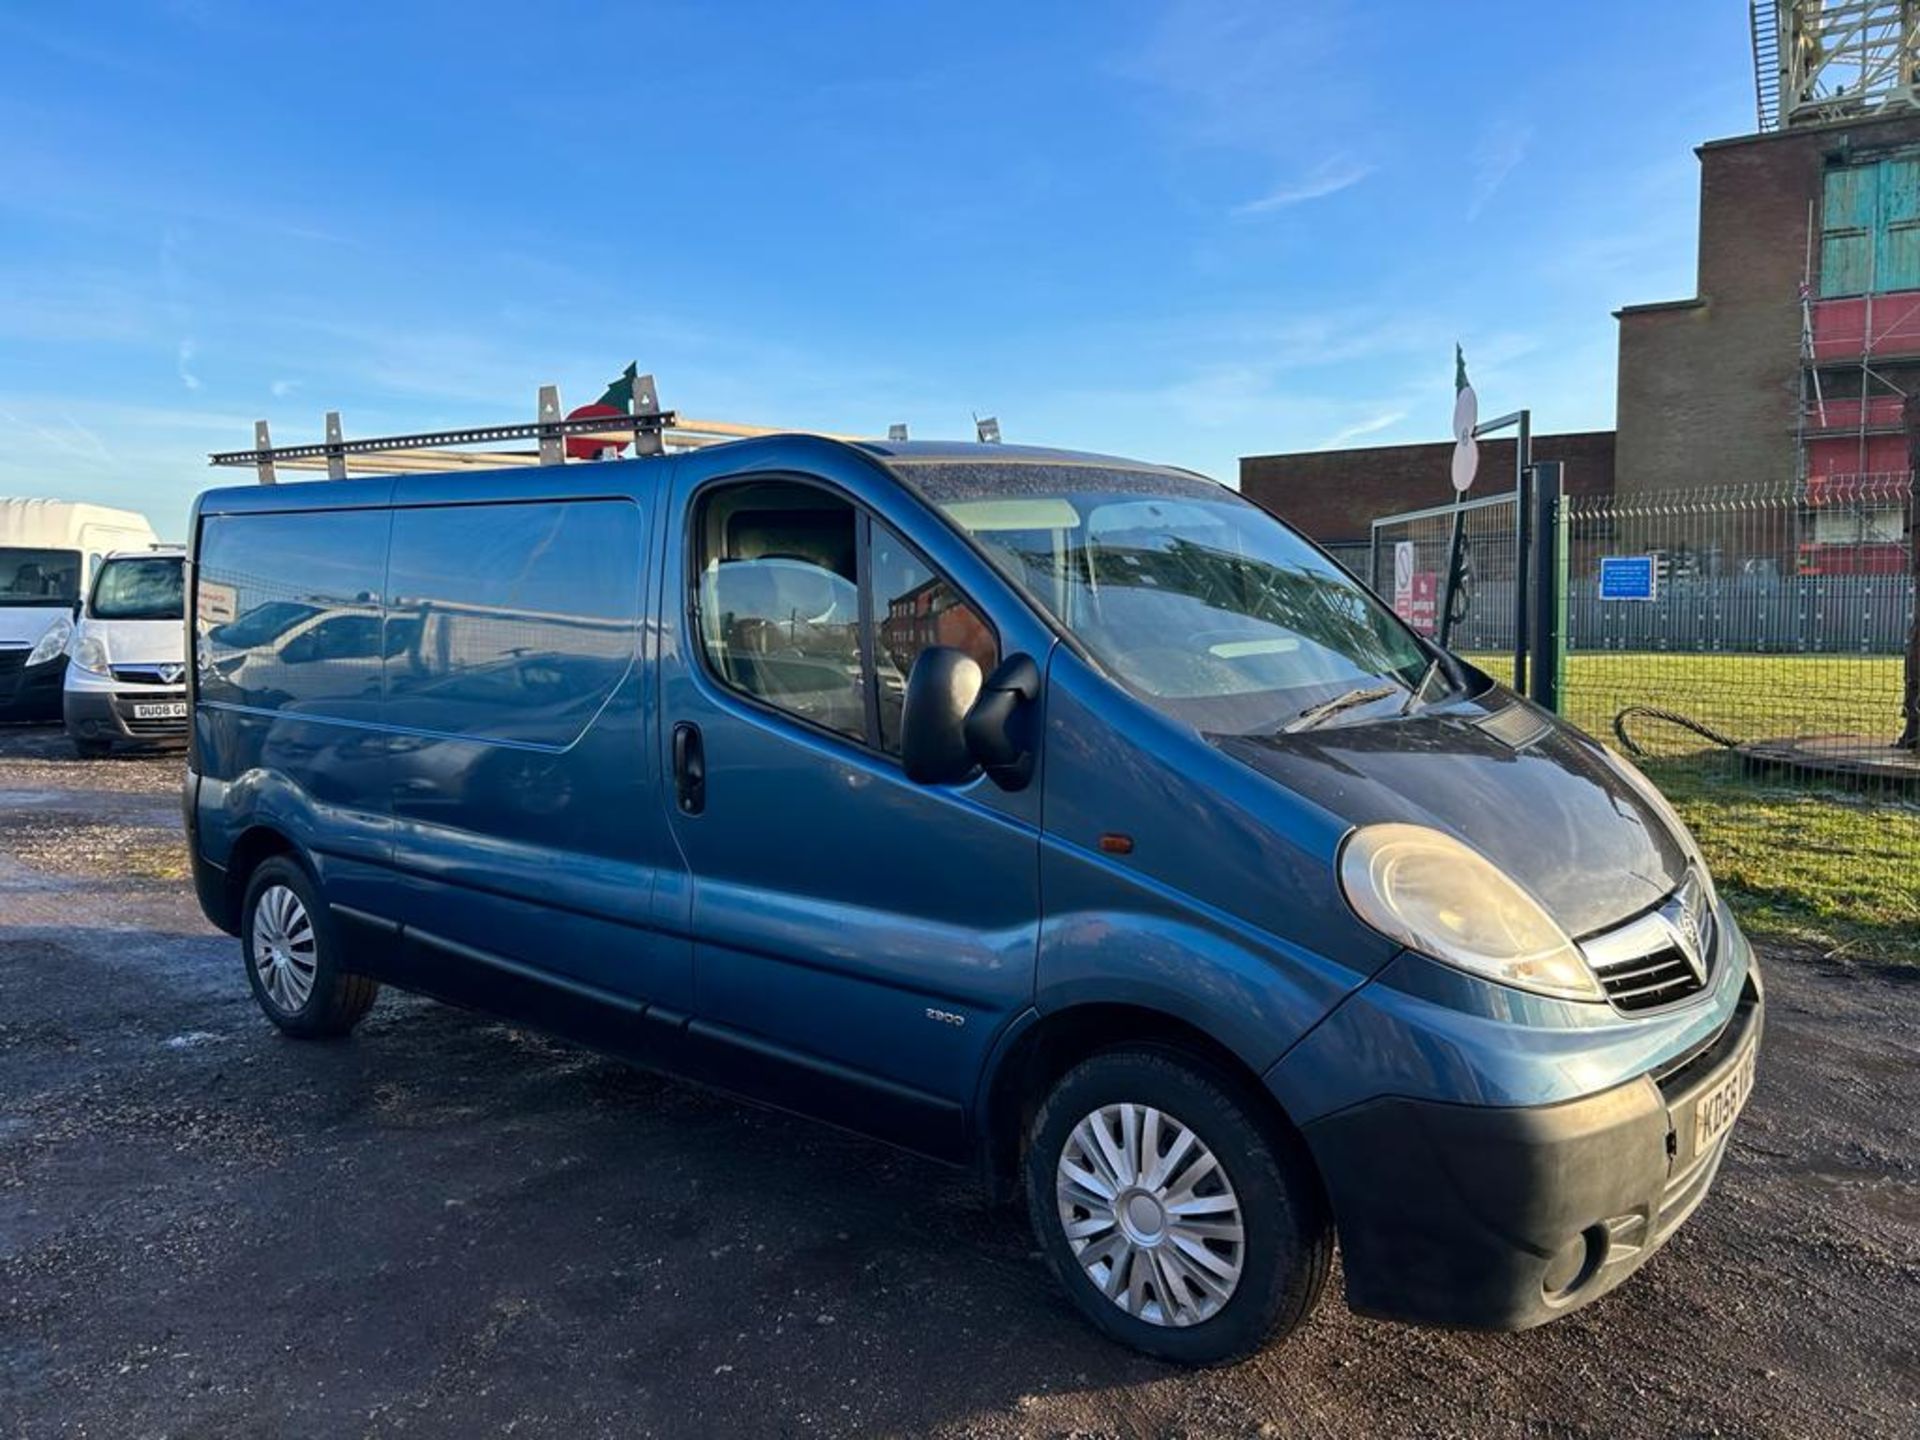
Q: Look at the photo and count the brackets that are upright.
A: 6